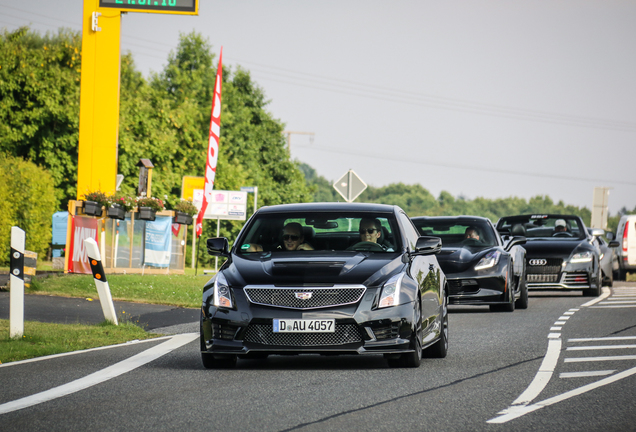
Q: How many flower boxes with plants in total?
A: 4